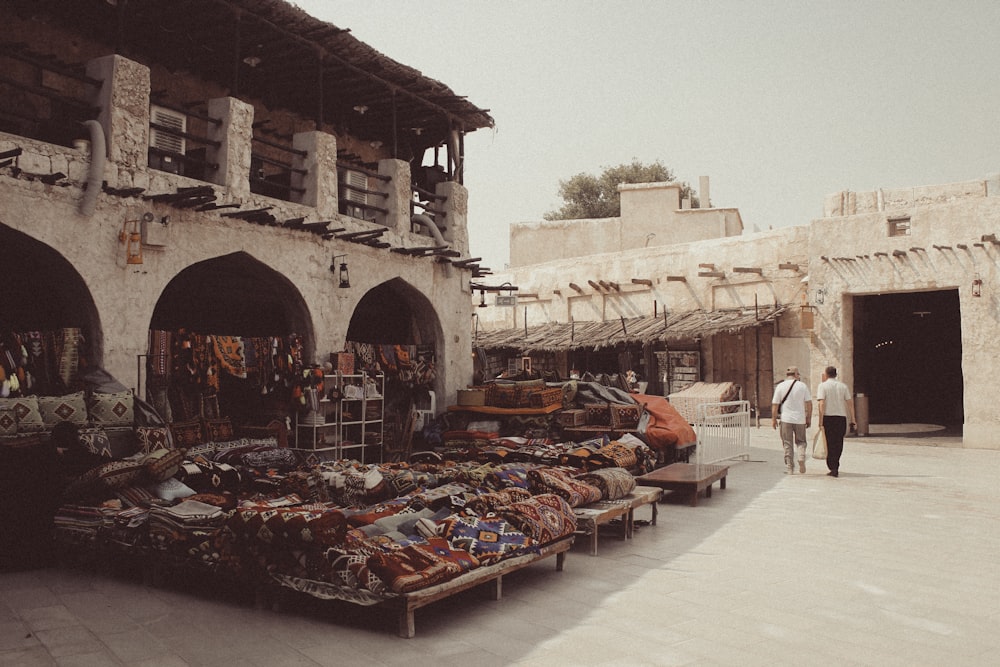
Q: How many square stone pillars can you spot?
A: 5